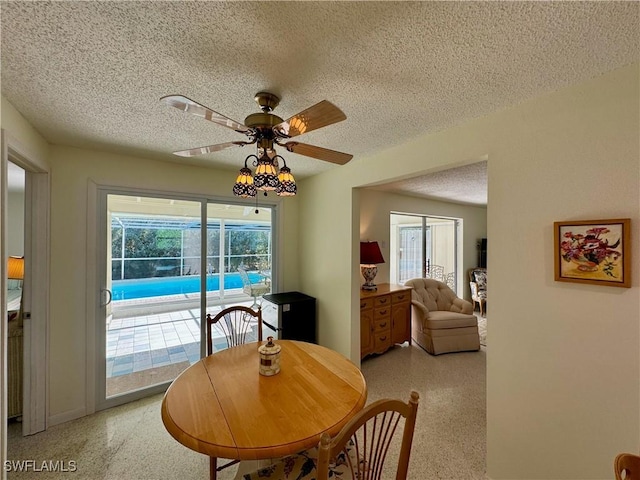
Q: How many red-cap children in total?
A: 0